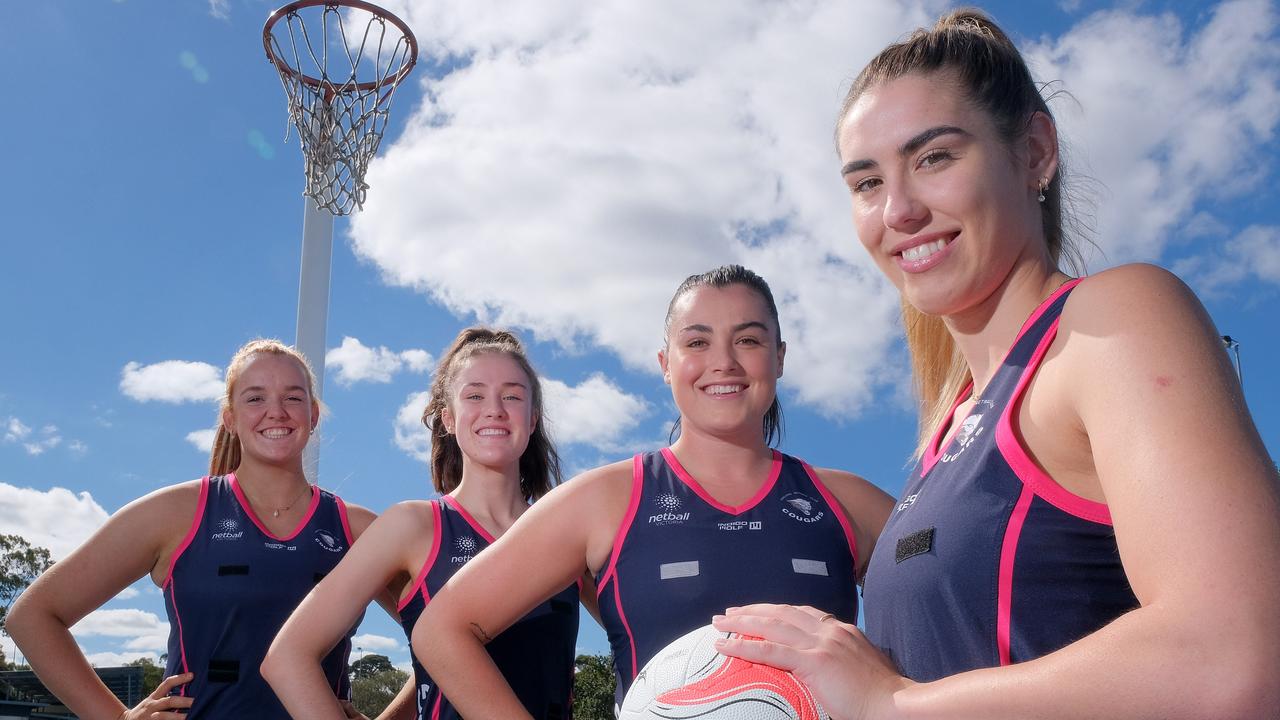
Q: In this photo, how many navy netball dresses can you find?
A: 4